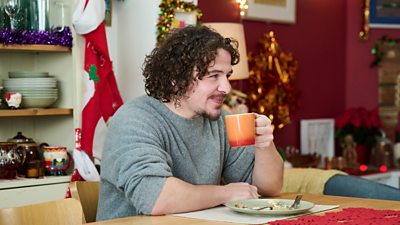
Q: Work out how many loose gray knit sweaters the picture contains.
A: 1